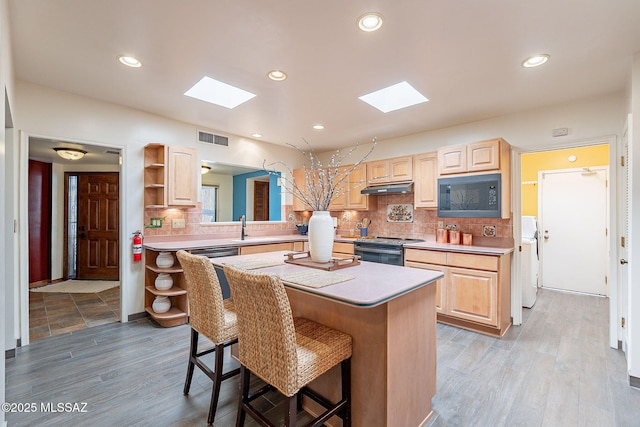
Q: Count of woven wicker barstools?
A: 2